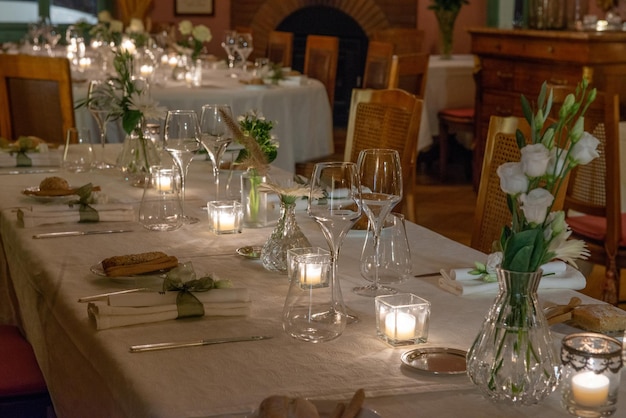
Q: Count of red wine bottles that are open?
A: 0